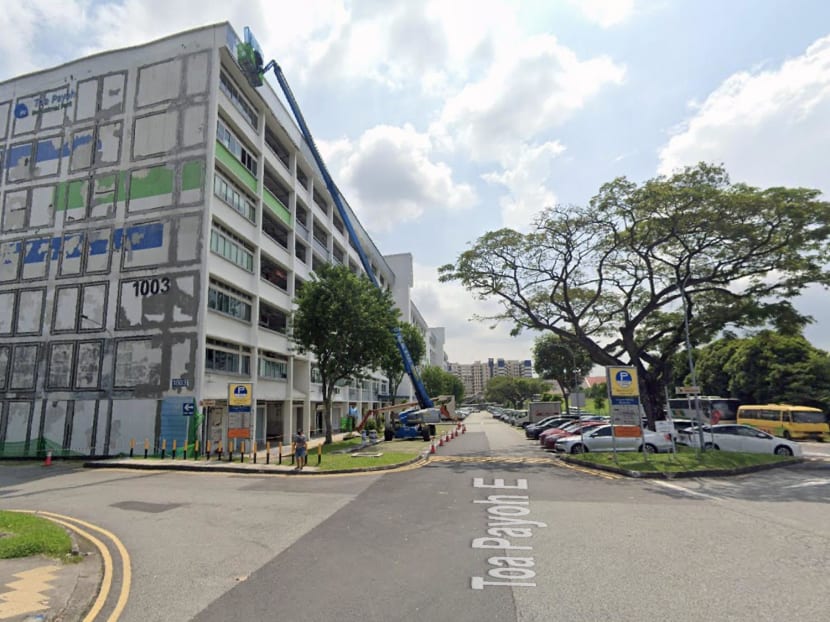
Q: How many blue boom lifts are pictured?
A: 1